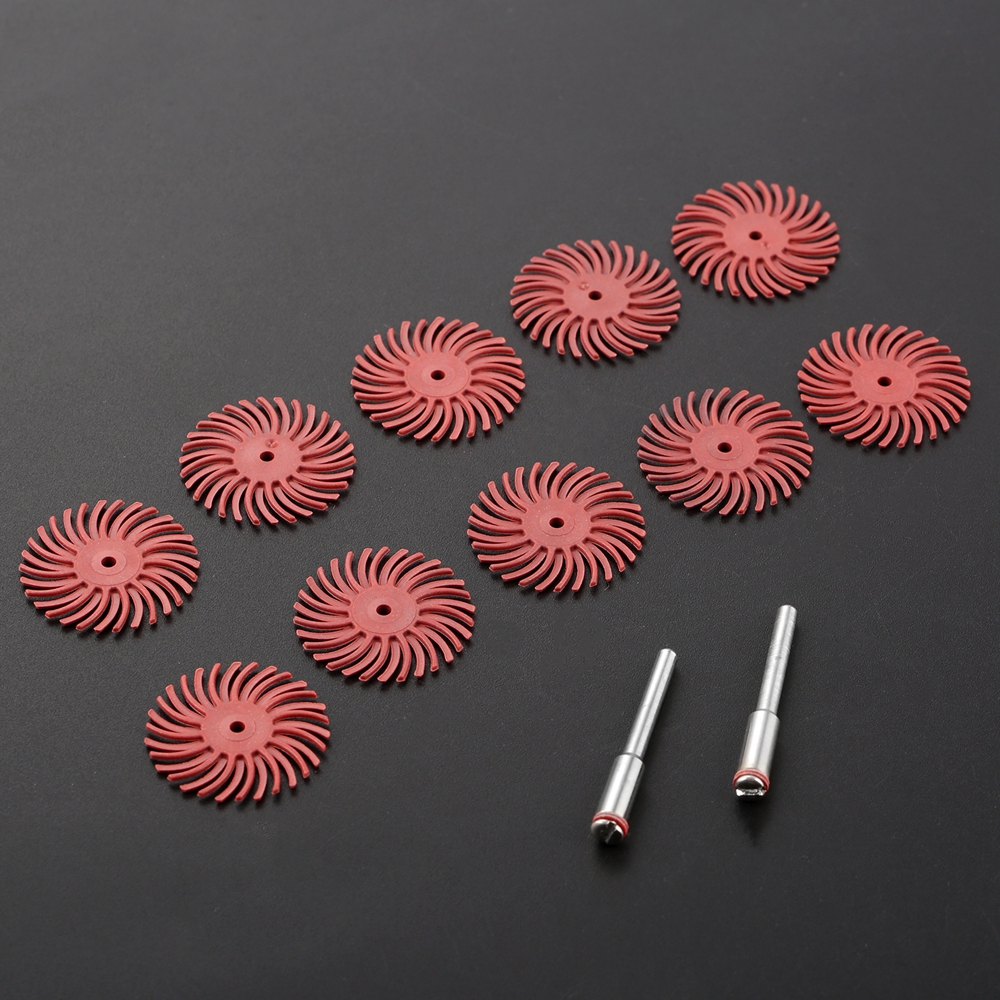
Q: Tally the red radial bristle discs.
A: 10